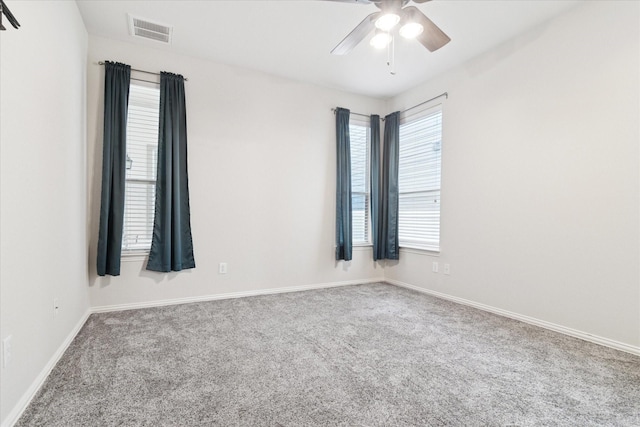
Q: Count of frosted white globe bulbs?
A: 3